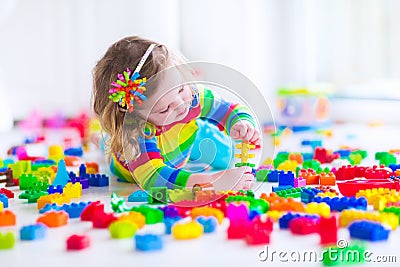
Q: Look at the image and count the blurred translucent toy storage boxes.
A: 1